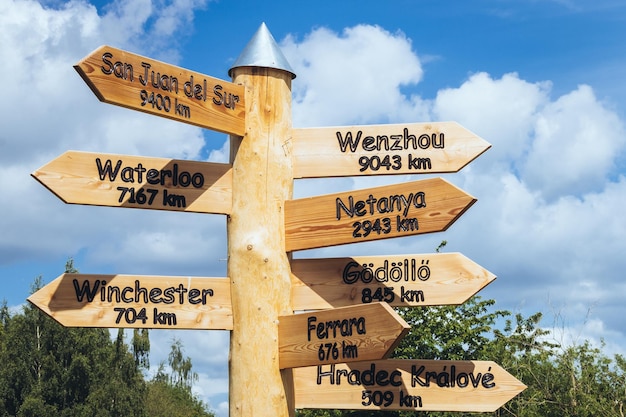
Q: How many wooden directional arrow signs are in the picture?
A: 8